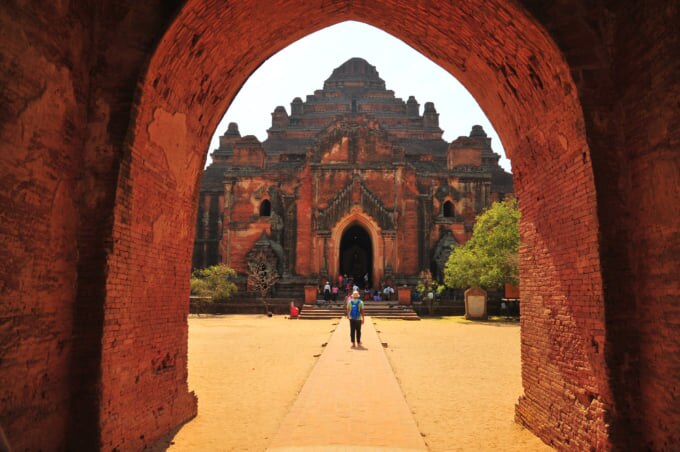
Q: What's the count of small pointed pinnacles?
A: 6